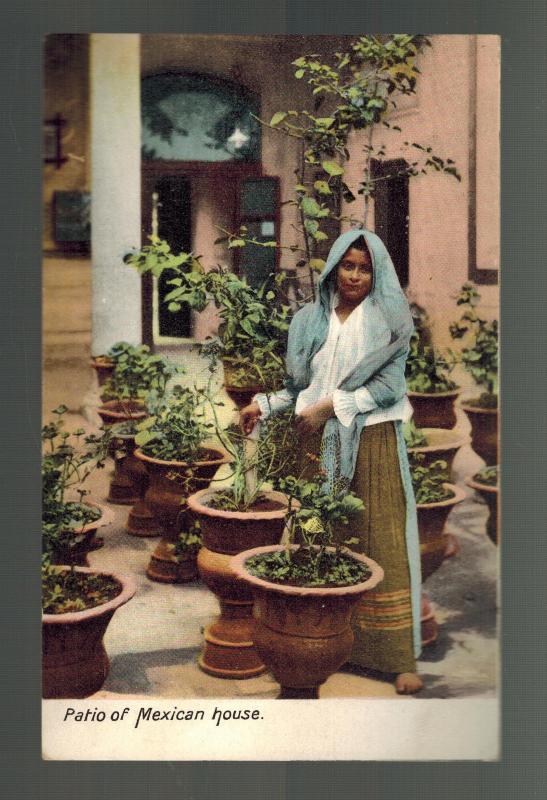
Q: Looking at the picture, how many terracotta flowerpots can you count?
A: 14